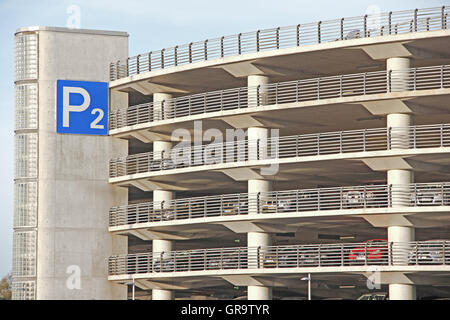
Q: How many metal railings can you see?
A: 5